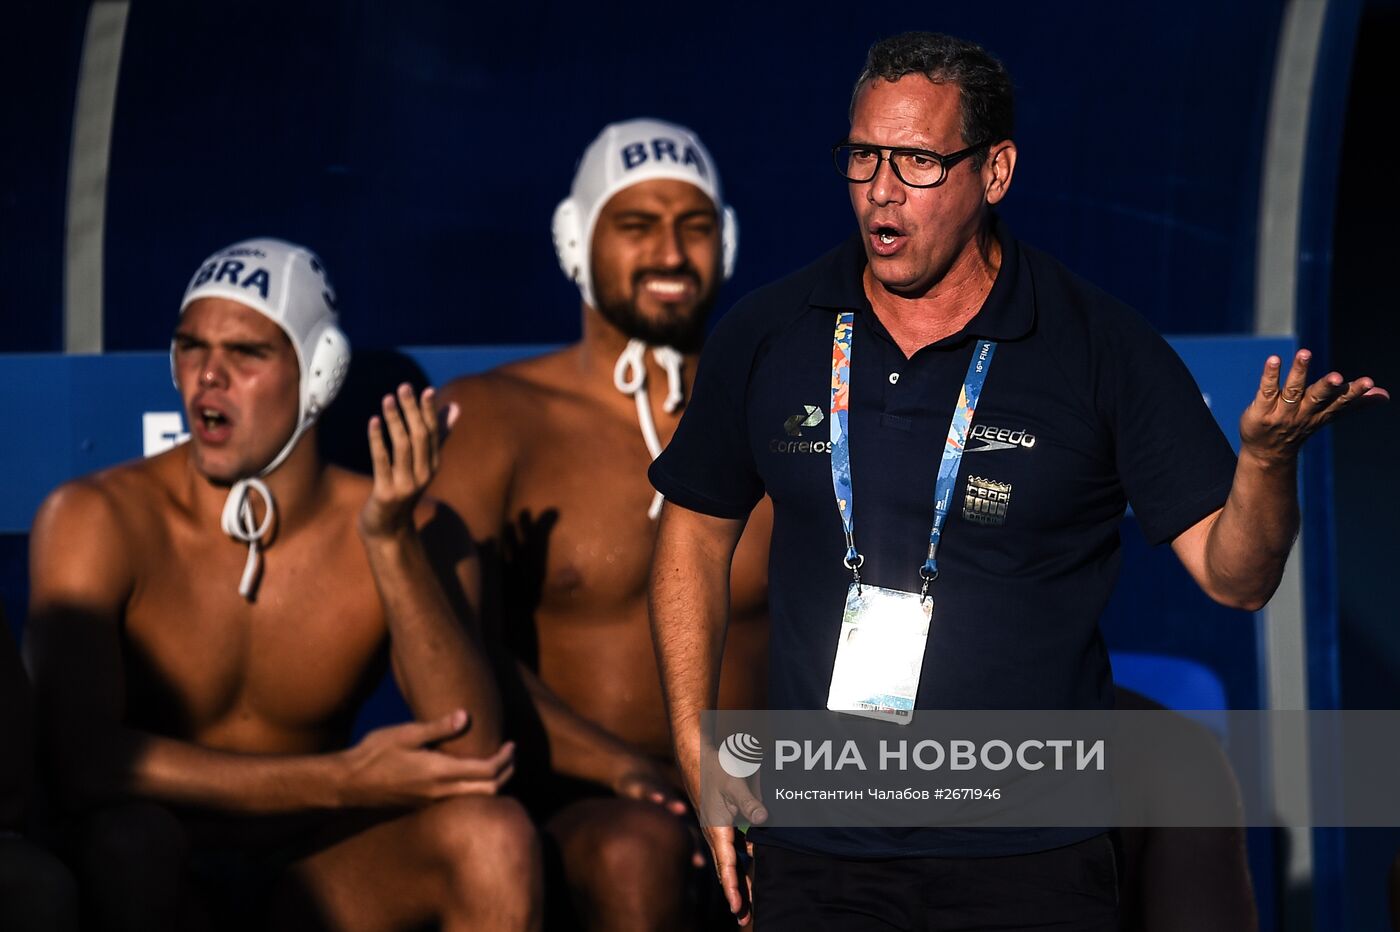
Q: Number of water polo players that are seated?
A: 2